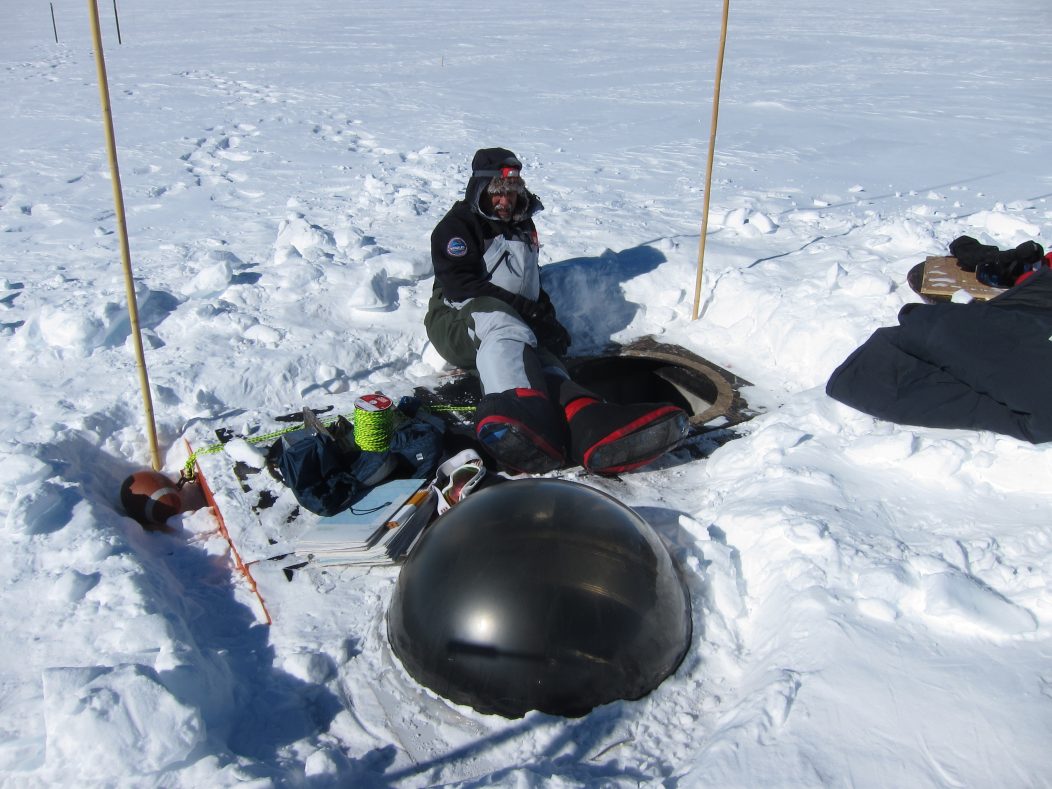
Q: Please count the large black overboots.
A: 2